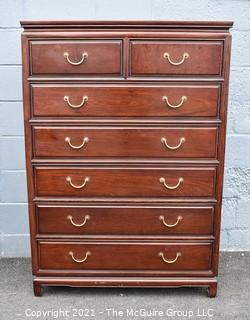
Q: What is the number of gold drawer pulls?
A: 12